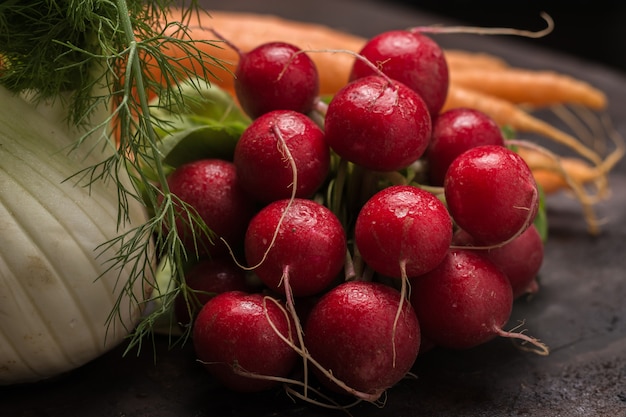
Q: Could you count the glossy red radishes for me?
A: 14